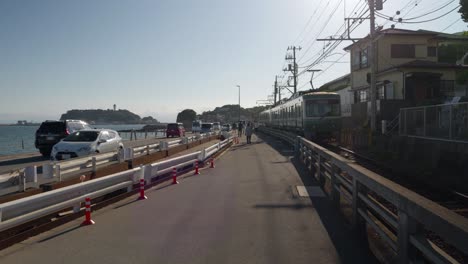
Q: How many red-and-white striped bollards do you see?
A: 5